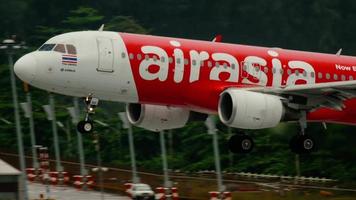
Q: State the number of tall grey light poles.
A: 7